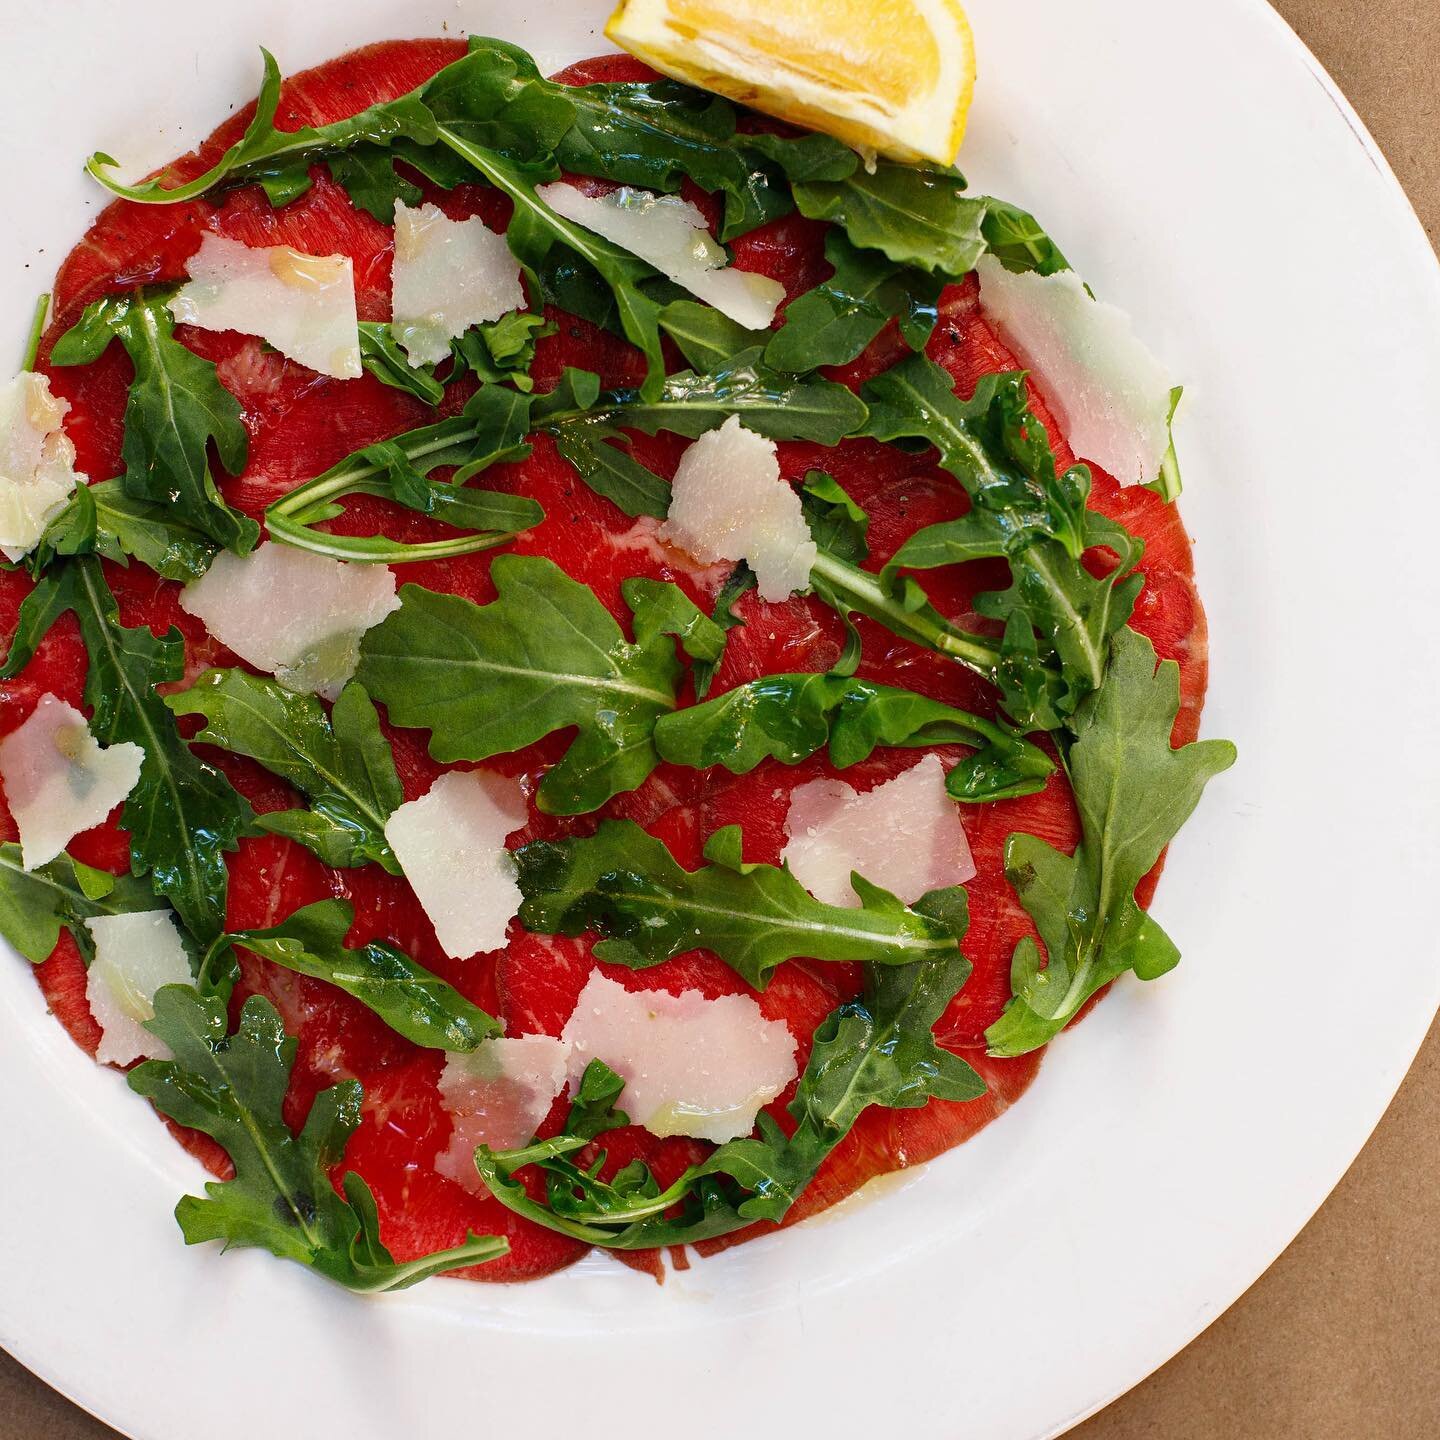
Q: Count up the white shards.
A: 13